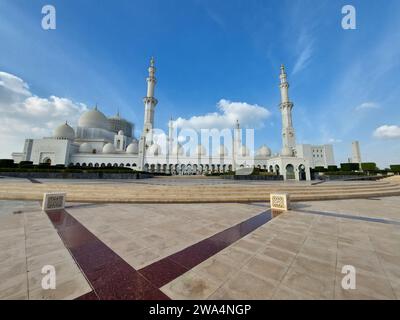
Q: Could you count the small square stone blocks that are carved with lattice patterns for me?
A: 2